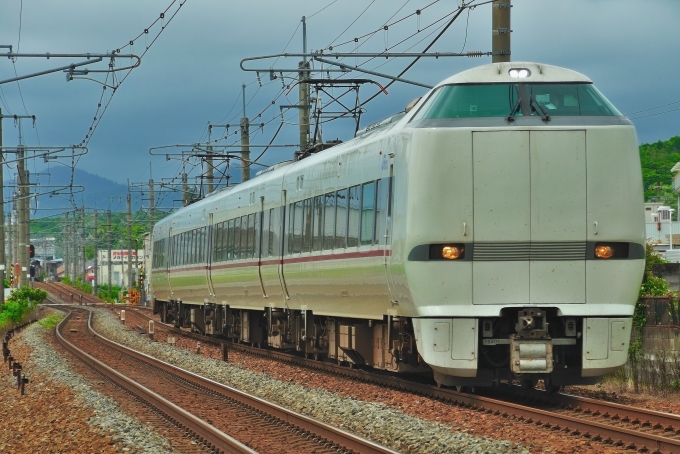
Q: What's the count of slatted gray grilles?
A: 1